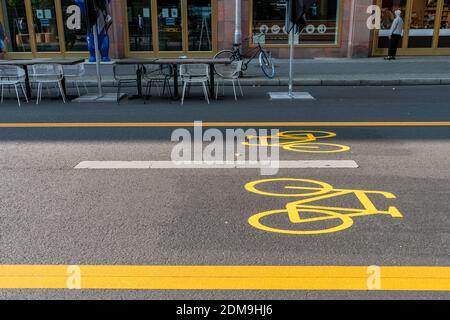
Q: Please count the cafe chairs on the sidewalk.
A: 7